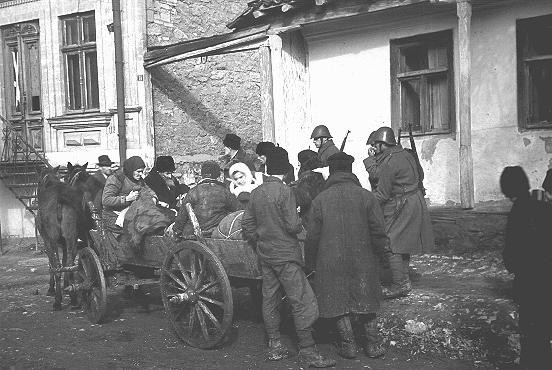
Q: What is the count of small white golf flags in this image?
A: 0